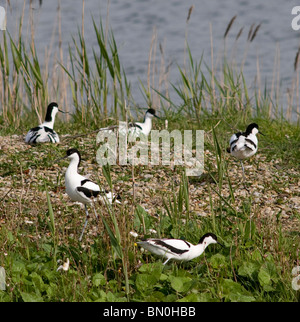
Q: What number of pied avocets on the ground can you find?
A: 5